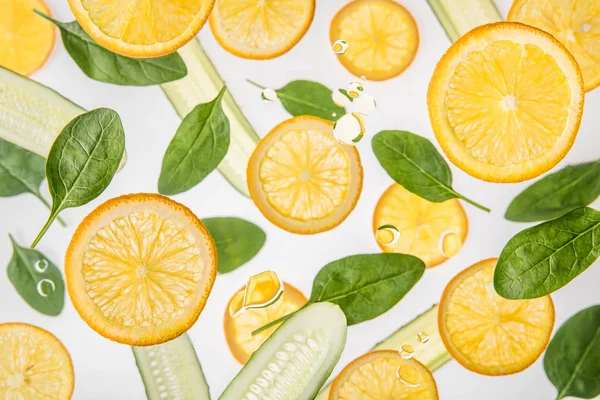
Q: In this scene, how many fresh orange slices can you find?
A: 13